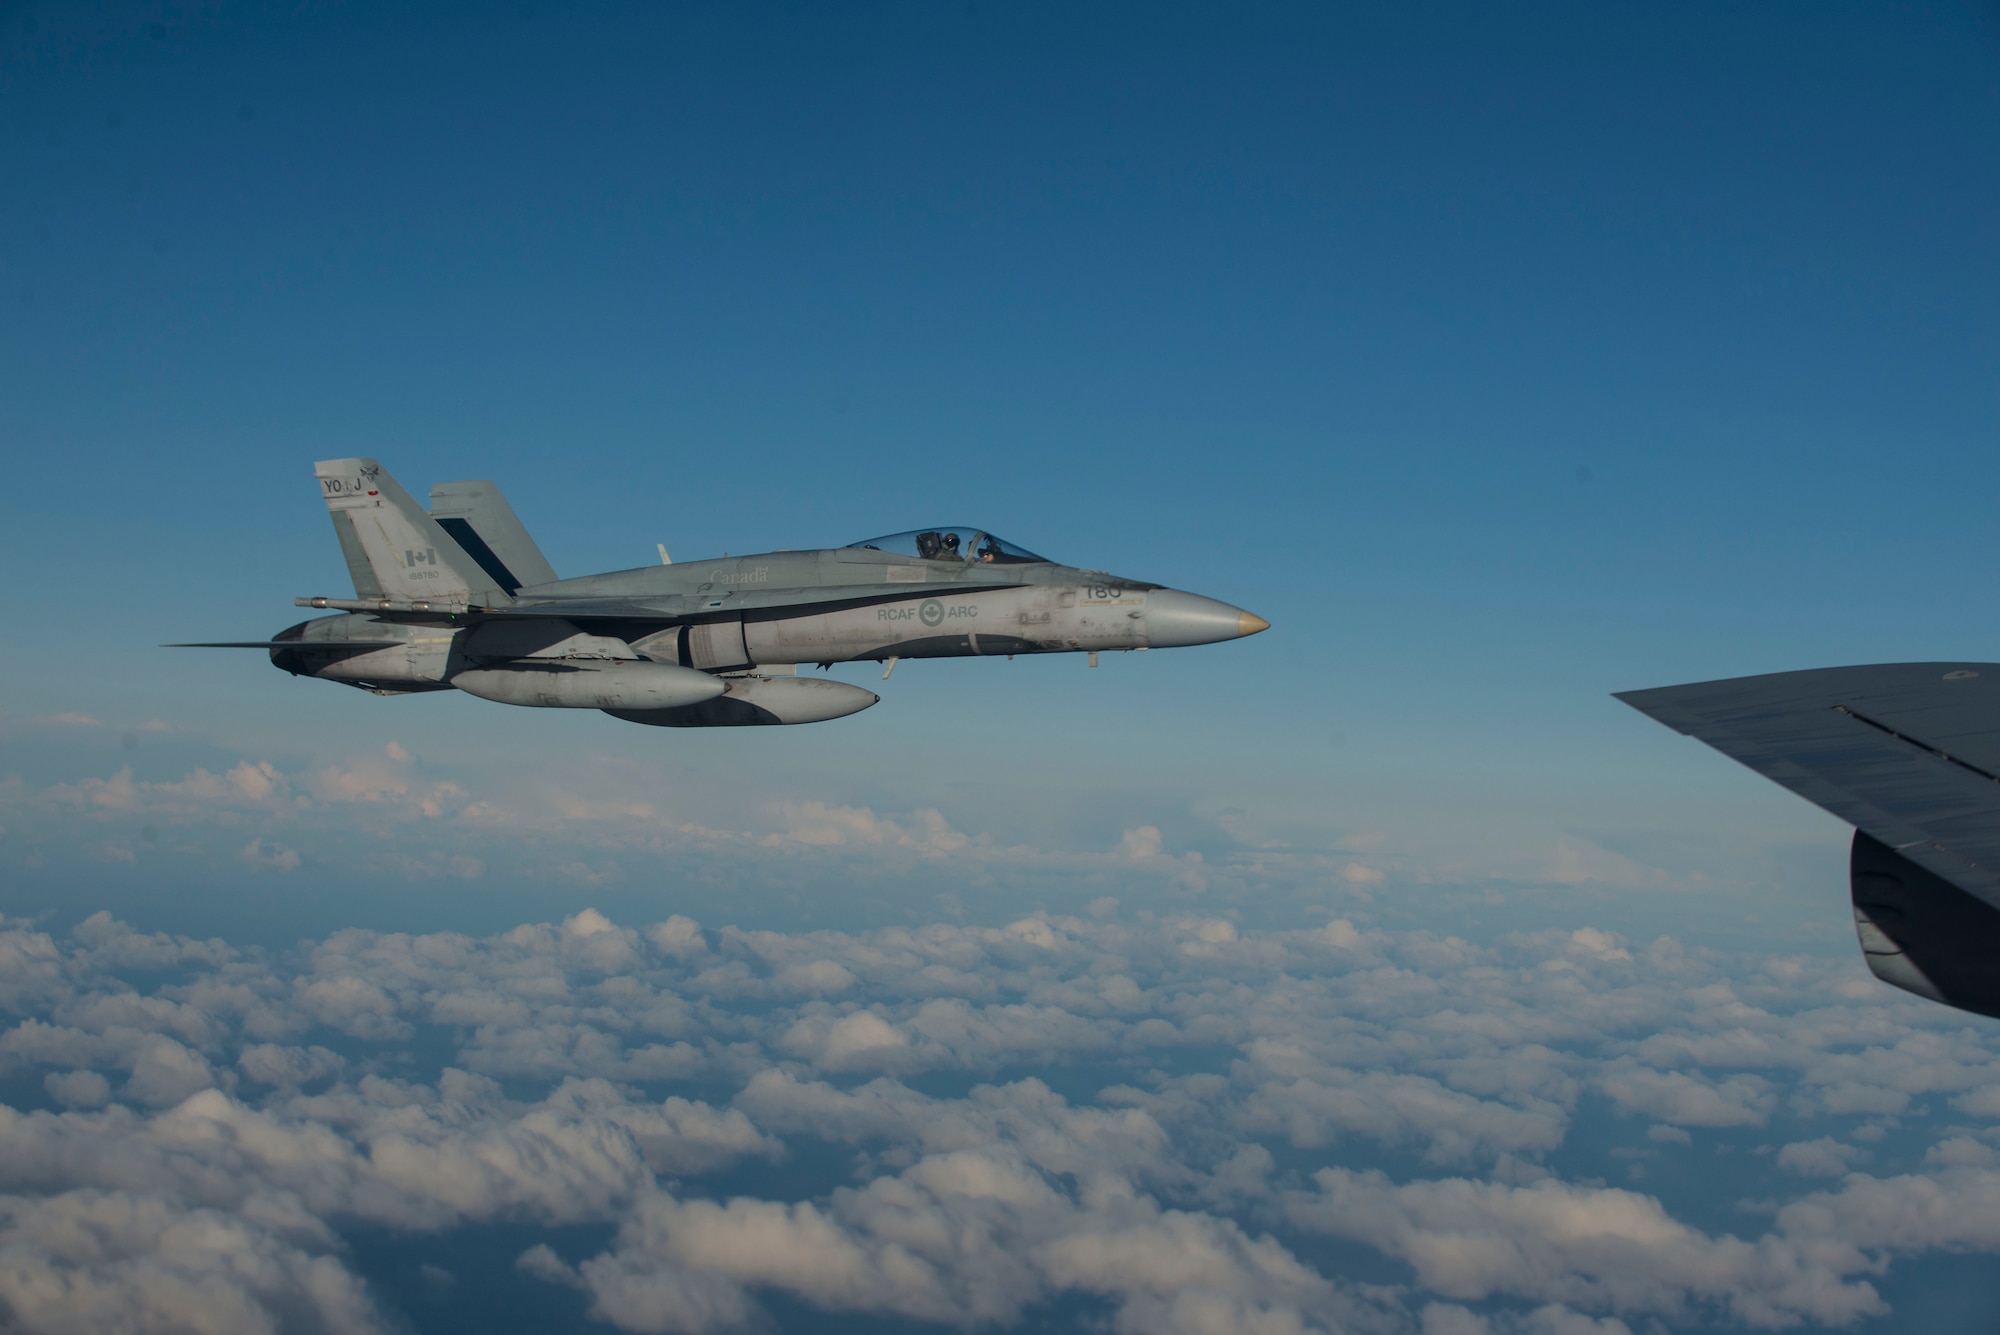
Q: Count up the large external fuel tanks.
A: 2